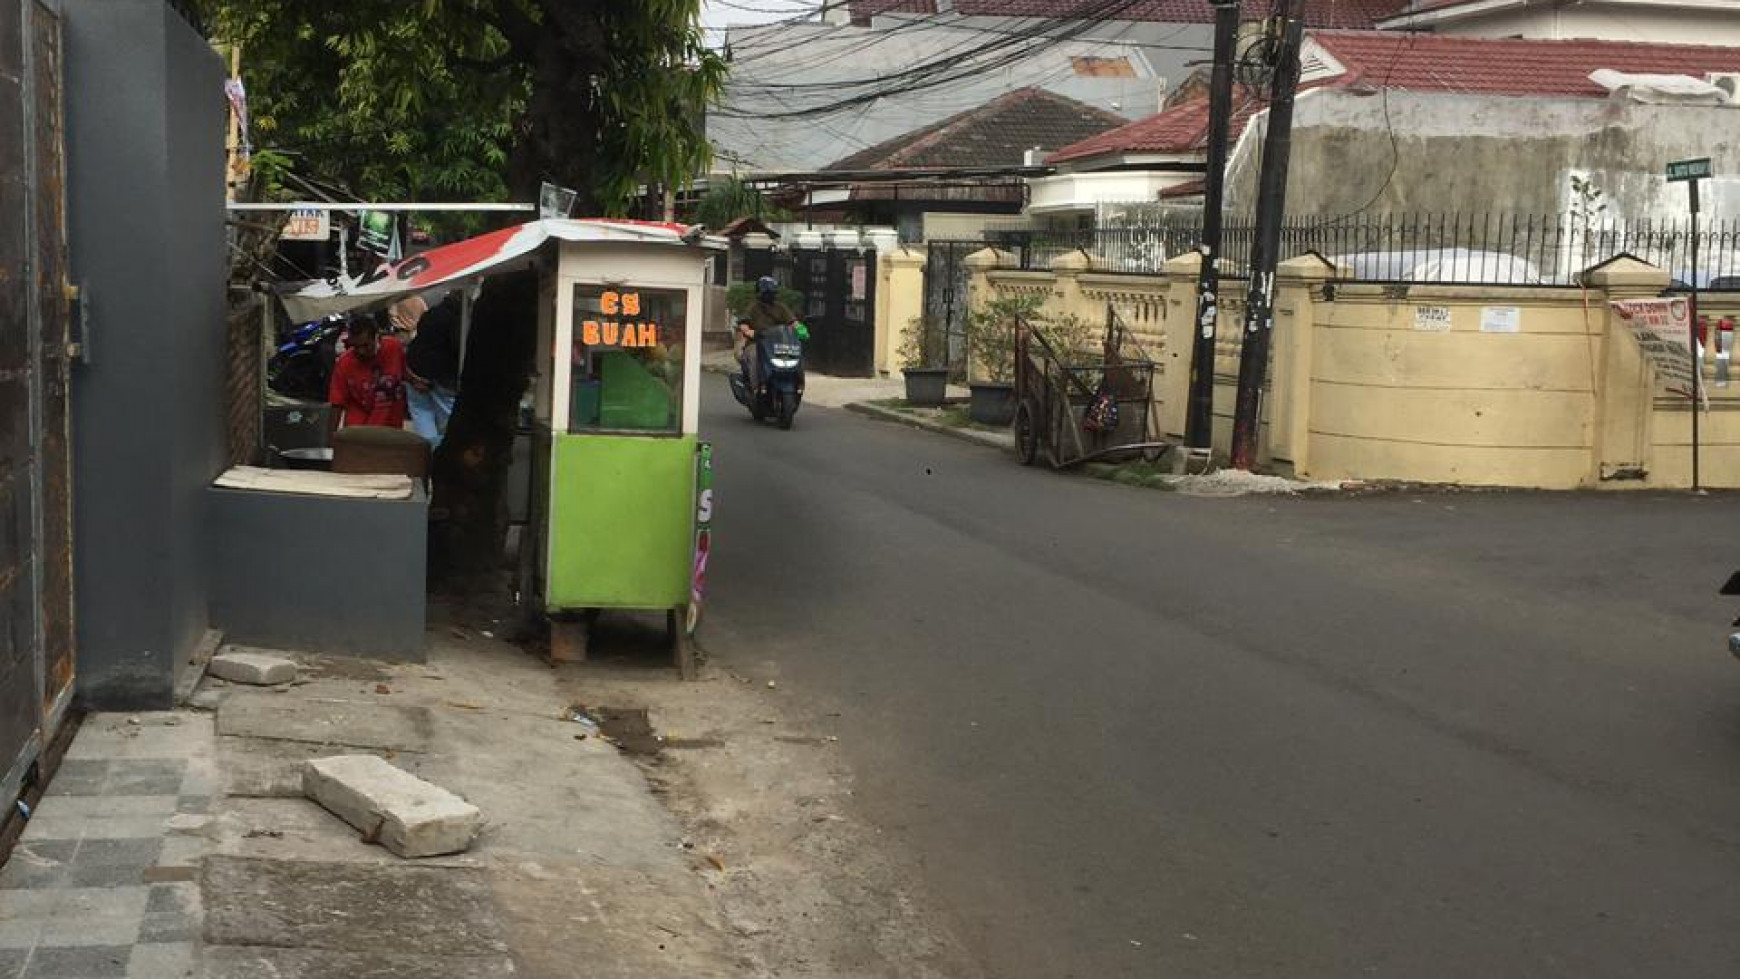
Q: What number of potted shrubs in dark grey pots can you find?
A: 2